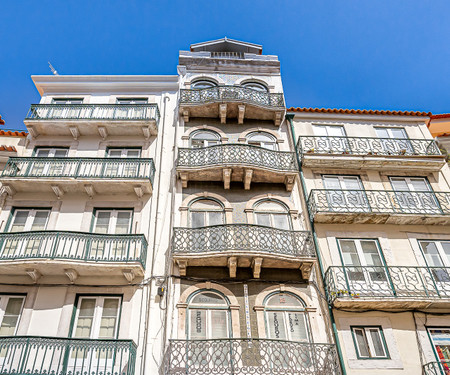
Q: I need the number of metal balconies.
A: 12